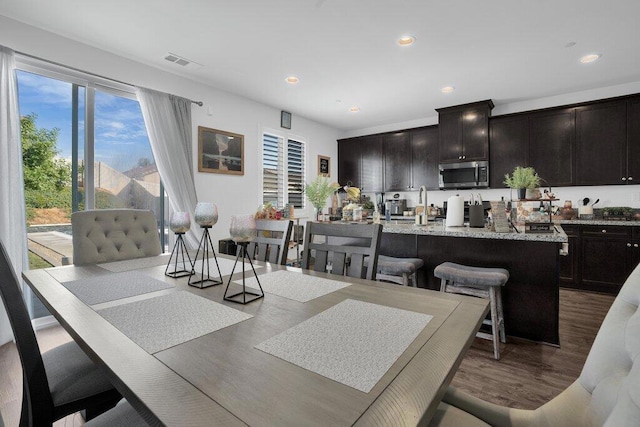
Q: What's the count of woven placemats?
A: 6